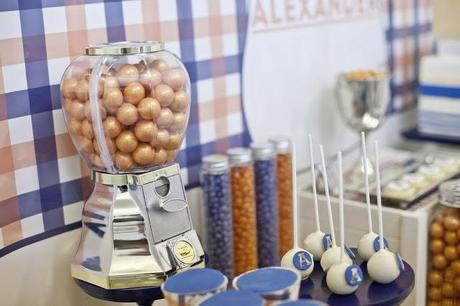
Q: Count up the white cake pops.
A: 6